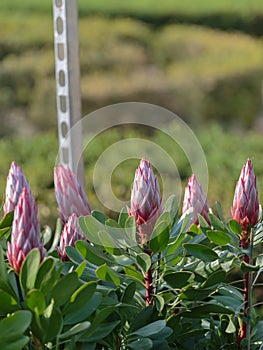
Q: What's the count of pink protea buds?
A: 7